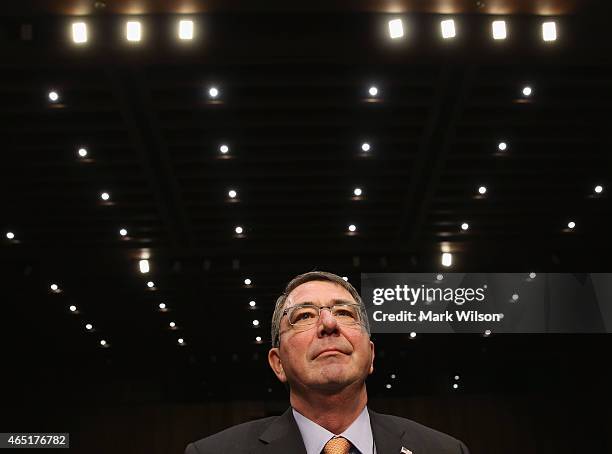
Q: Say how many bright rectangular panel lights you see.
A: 9